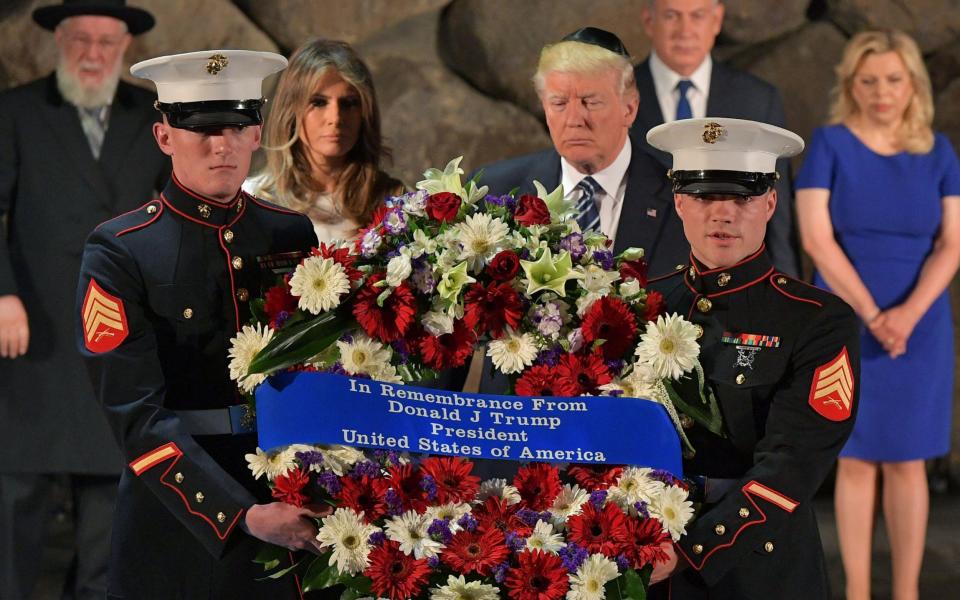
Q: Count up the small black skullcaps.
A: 1